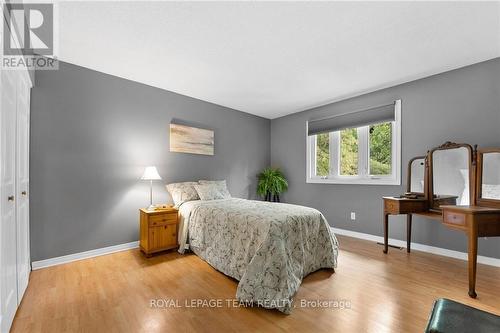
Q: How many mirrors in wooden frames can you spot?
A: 3